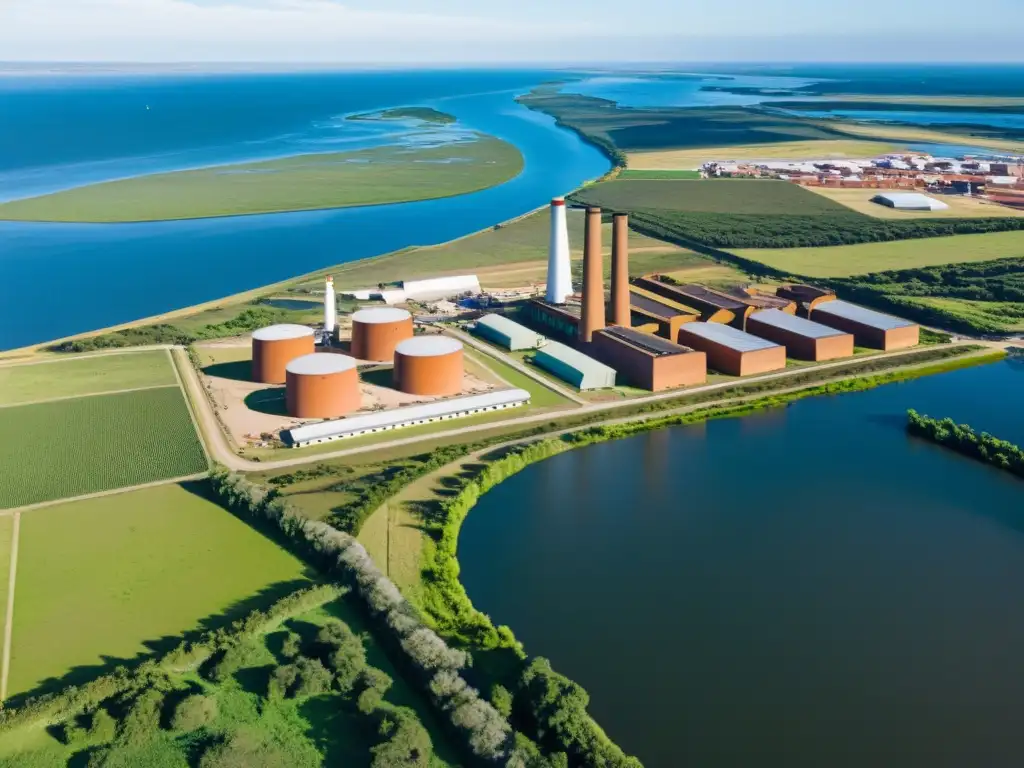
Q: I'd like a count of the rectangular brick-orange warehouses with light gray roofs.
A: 3